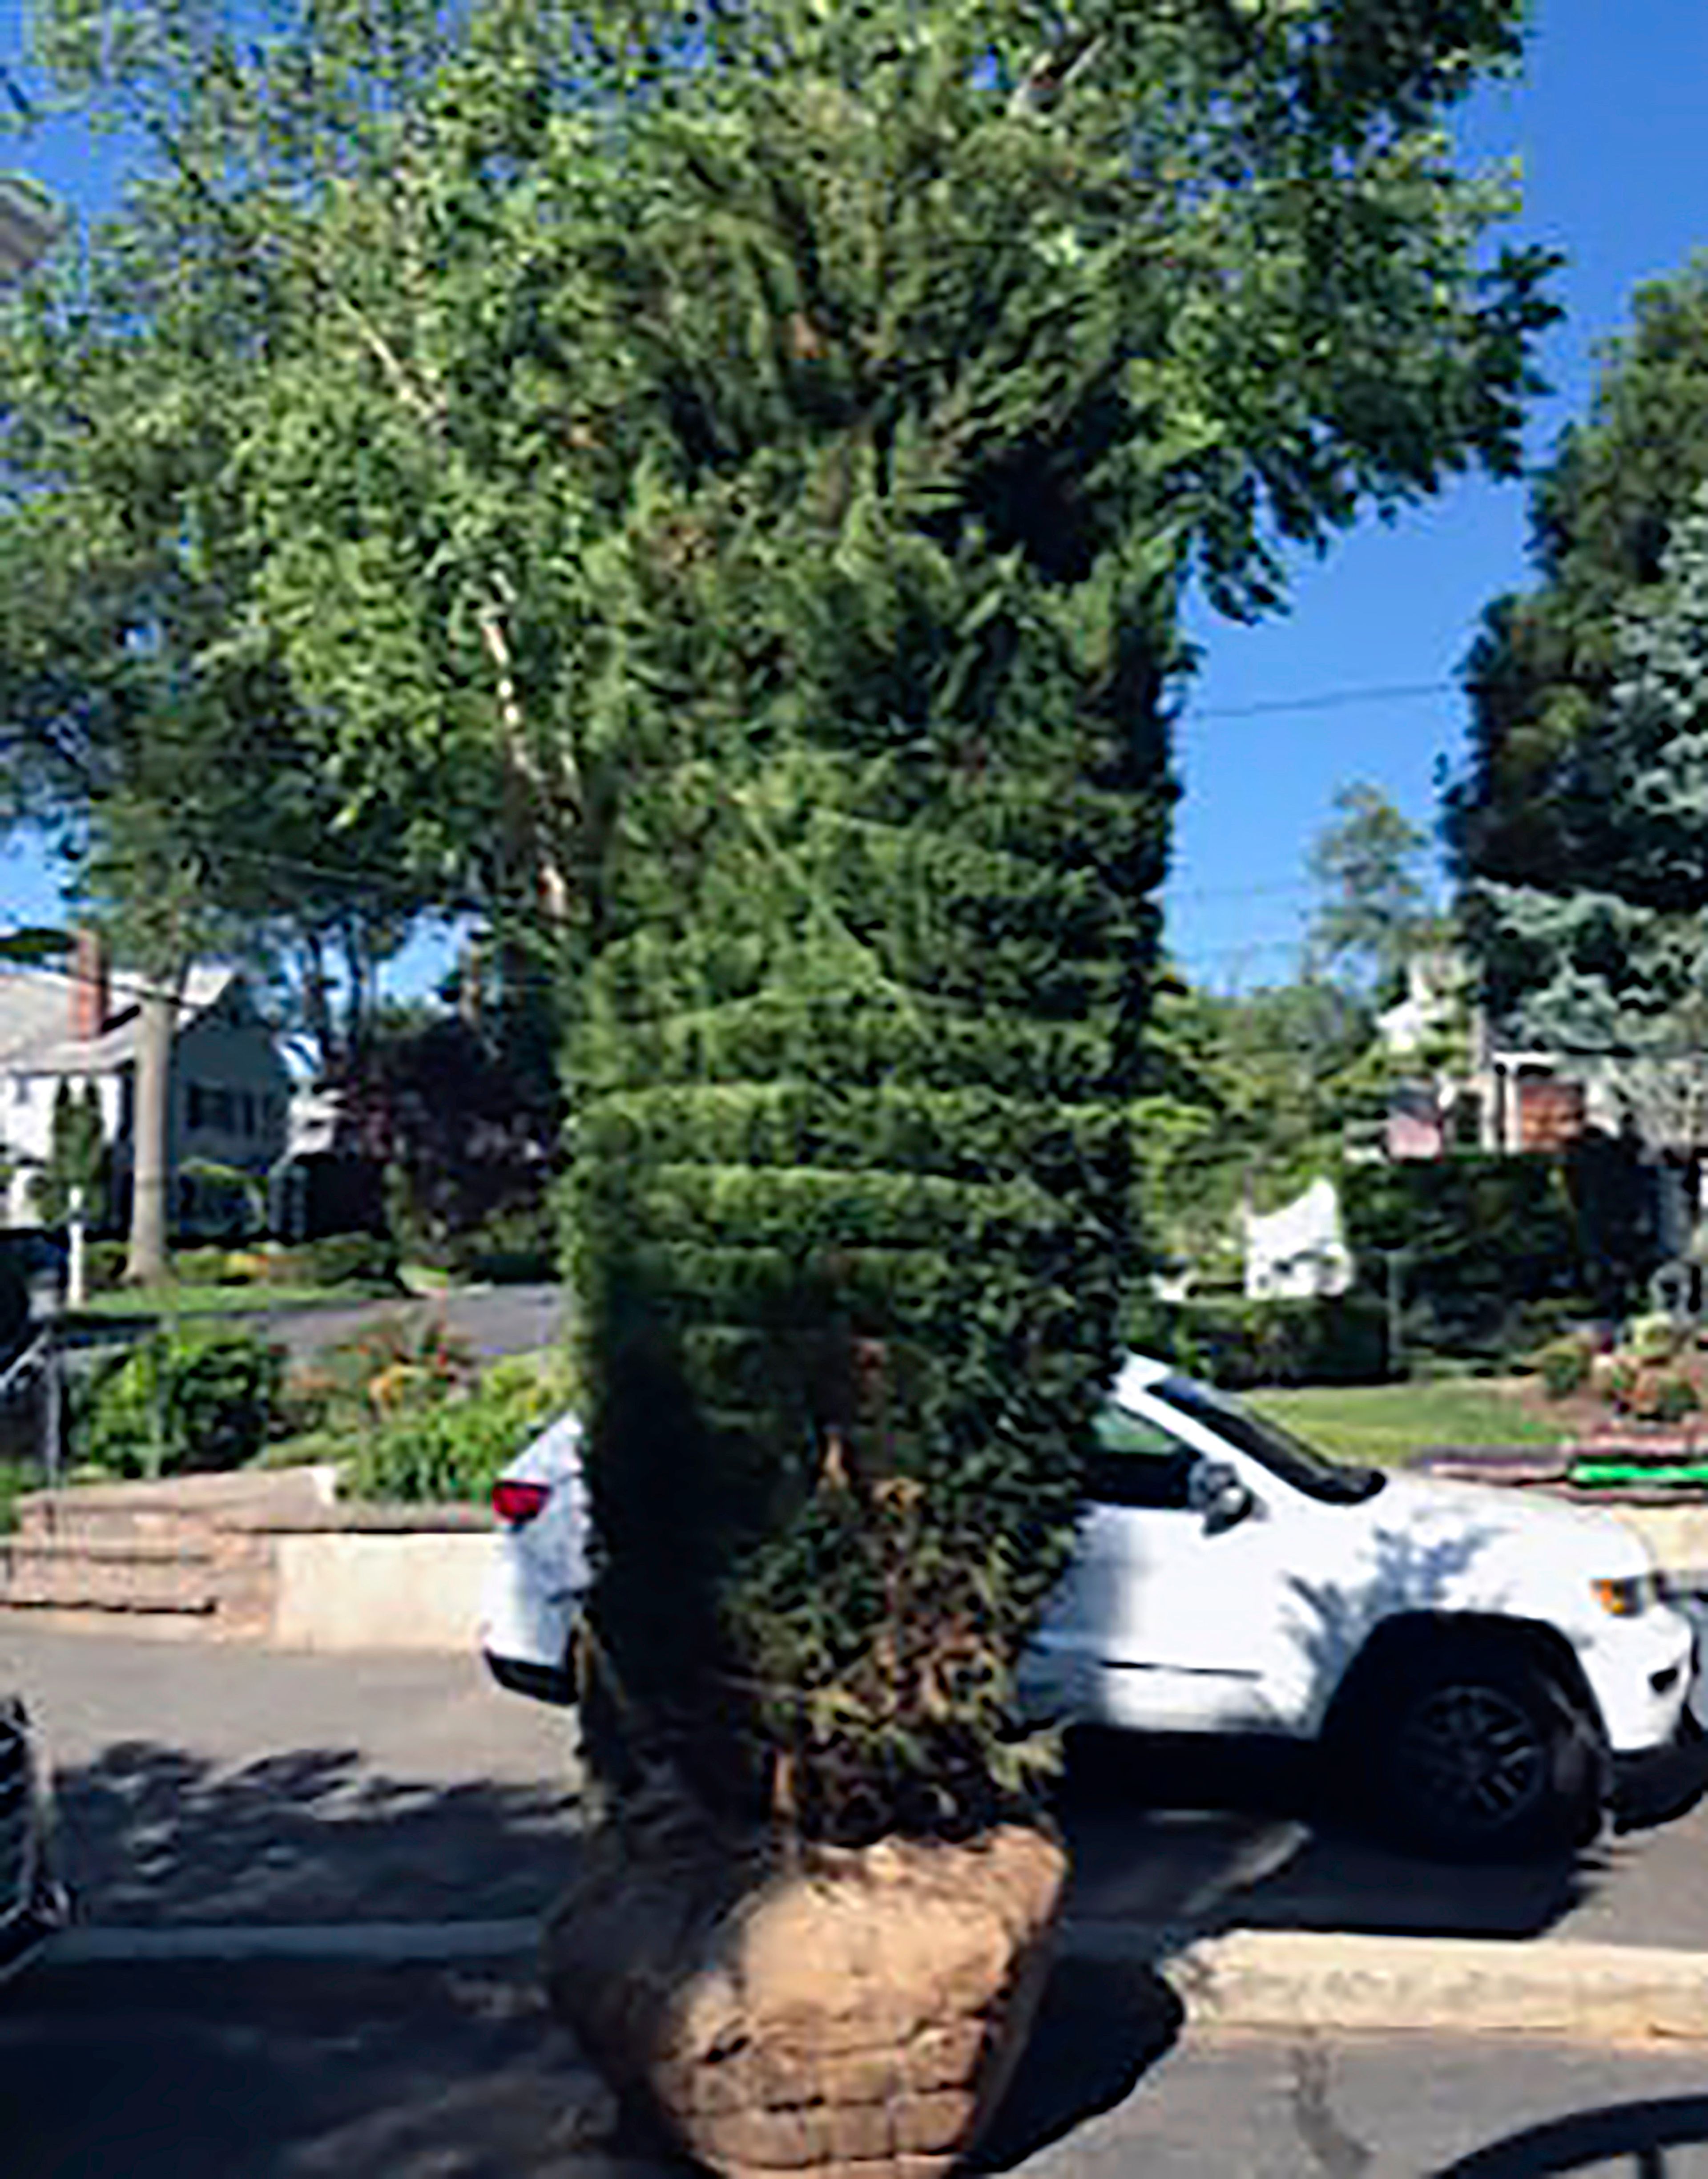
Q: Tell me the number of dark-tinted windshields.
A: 1